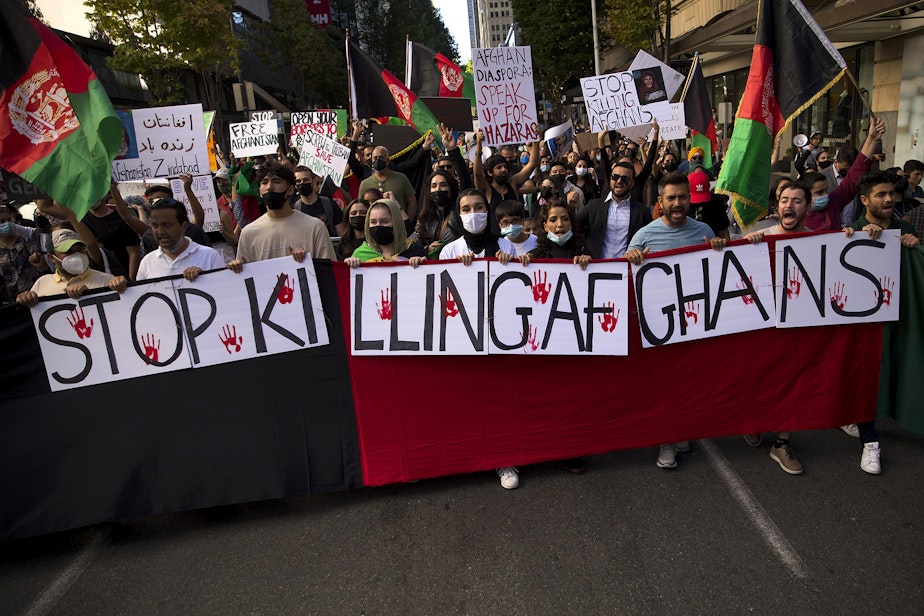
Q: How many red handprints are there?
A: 14